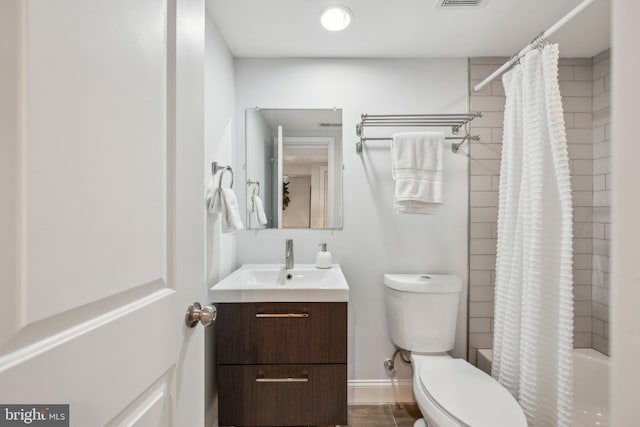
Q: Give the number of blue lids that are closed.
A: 0